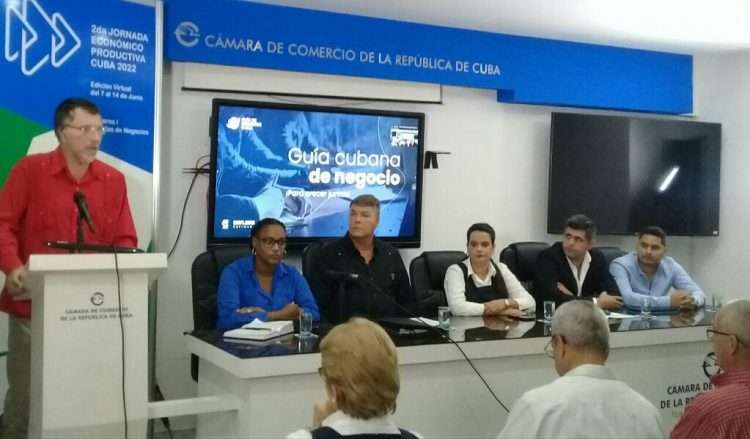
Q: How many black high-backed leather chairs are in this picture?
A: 5